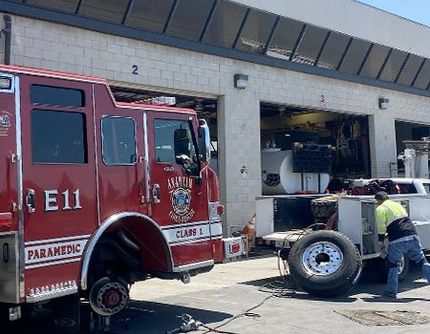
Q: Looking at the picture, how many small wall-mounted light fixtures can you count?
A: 2